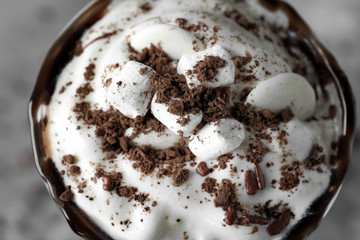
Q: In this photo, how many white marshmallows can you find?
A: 4